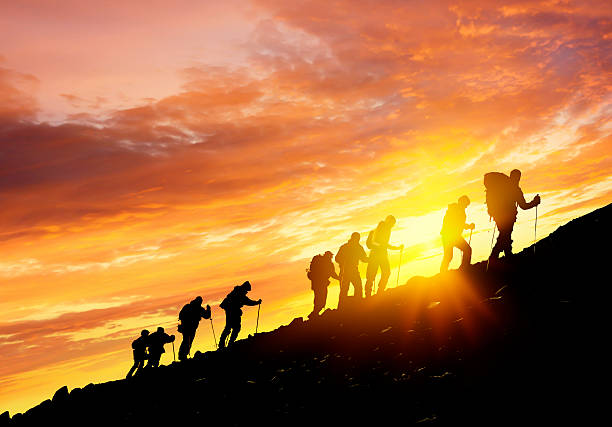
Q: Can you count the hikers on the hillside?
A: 9